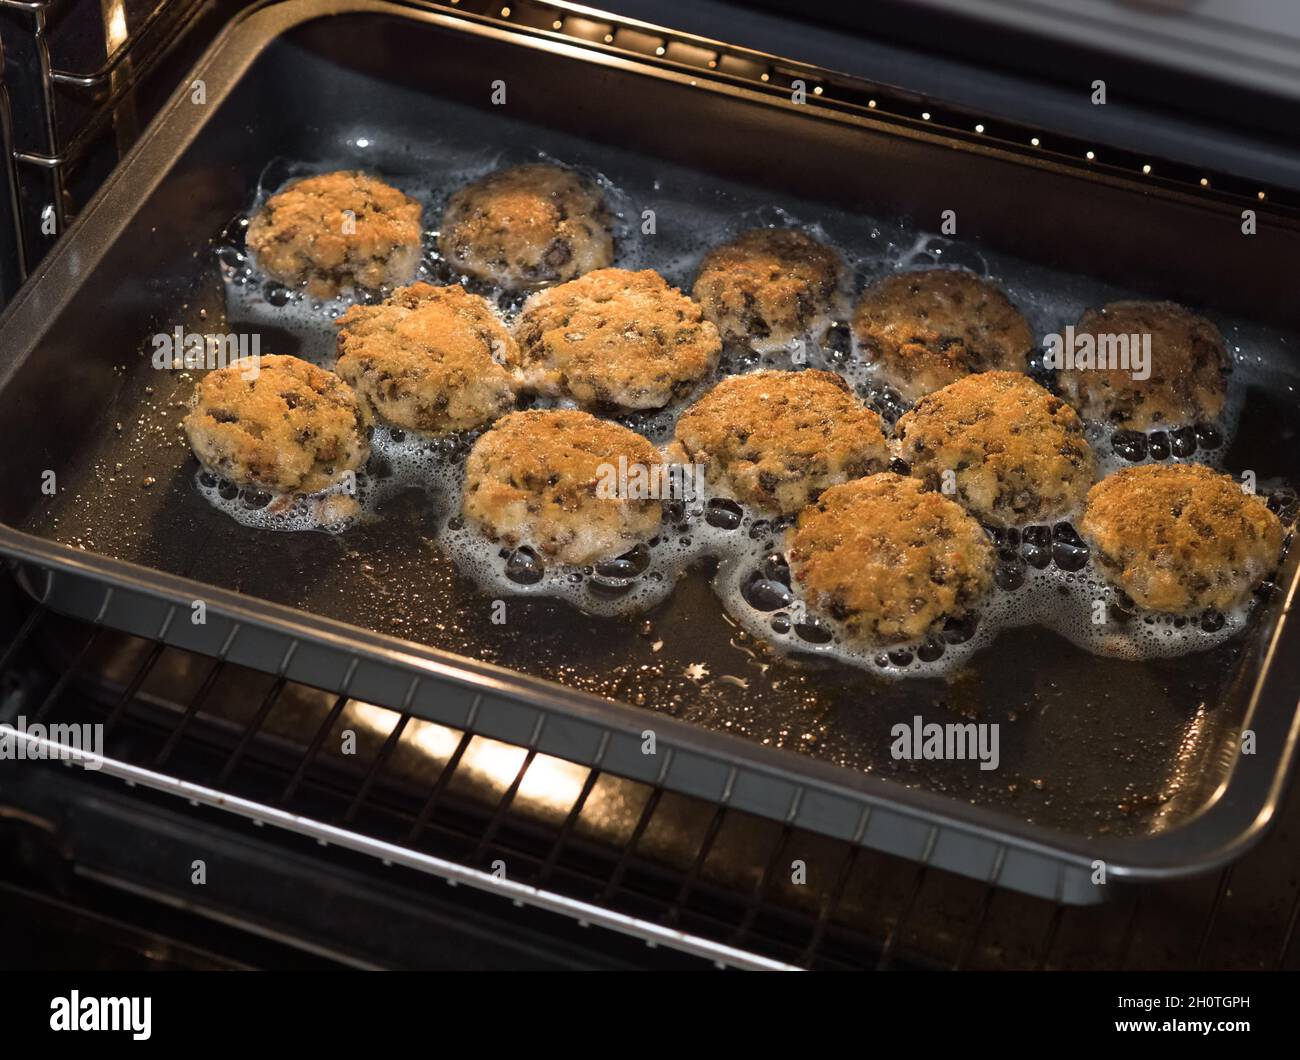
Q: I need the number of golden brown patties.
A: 13